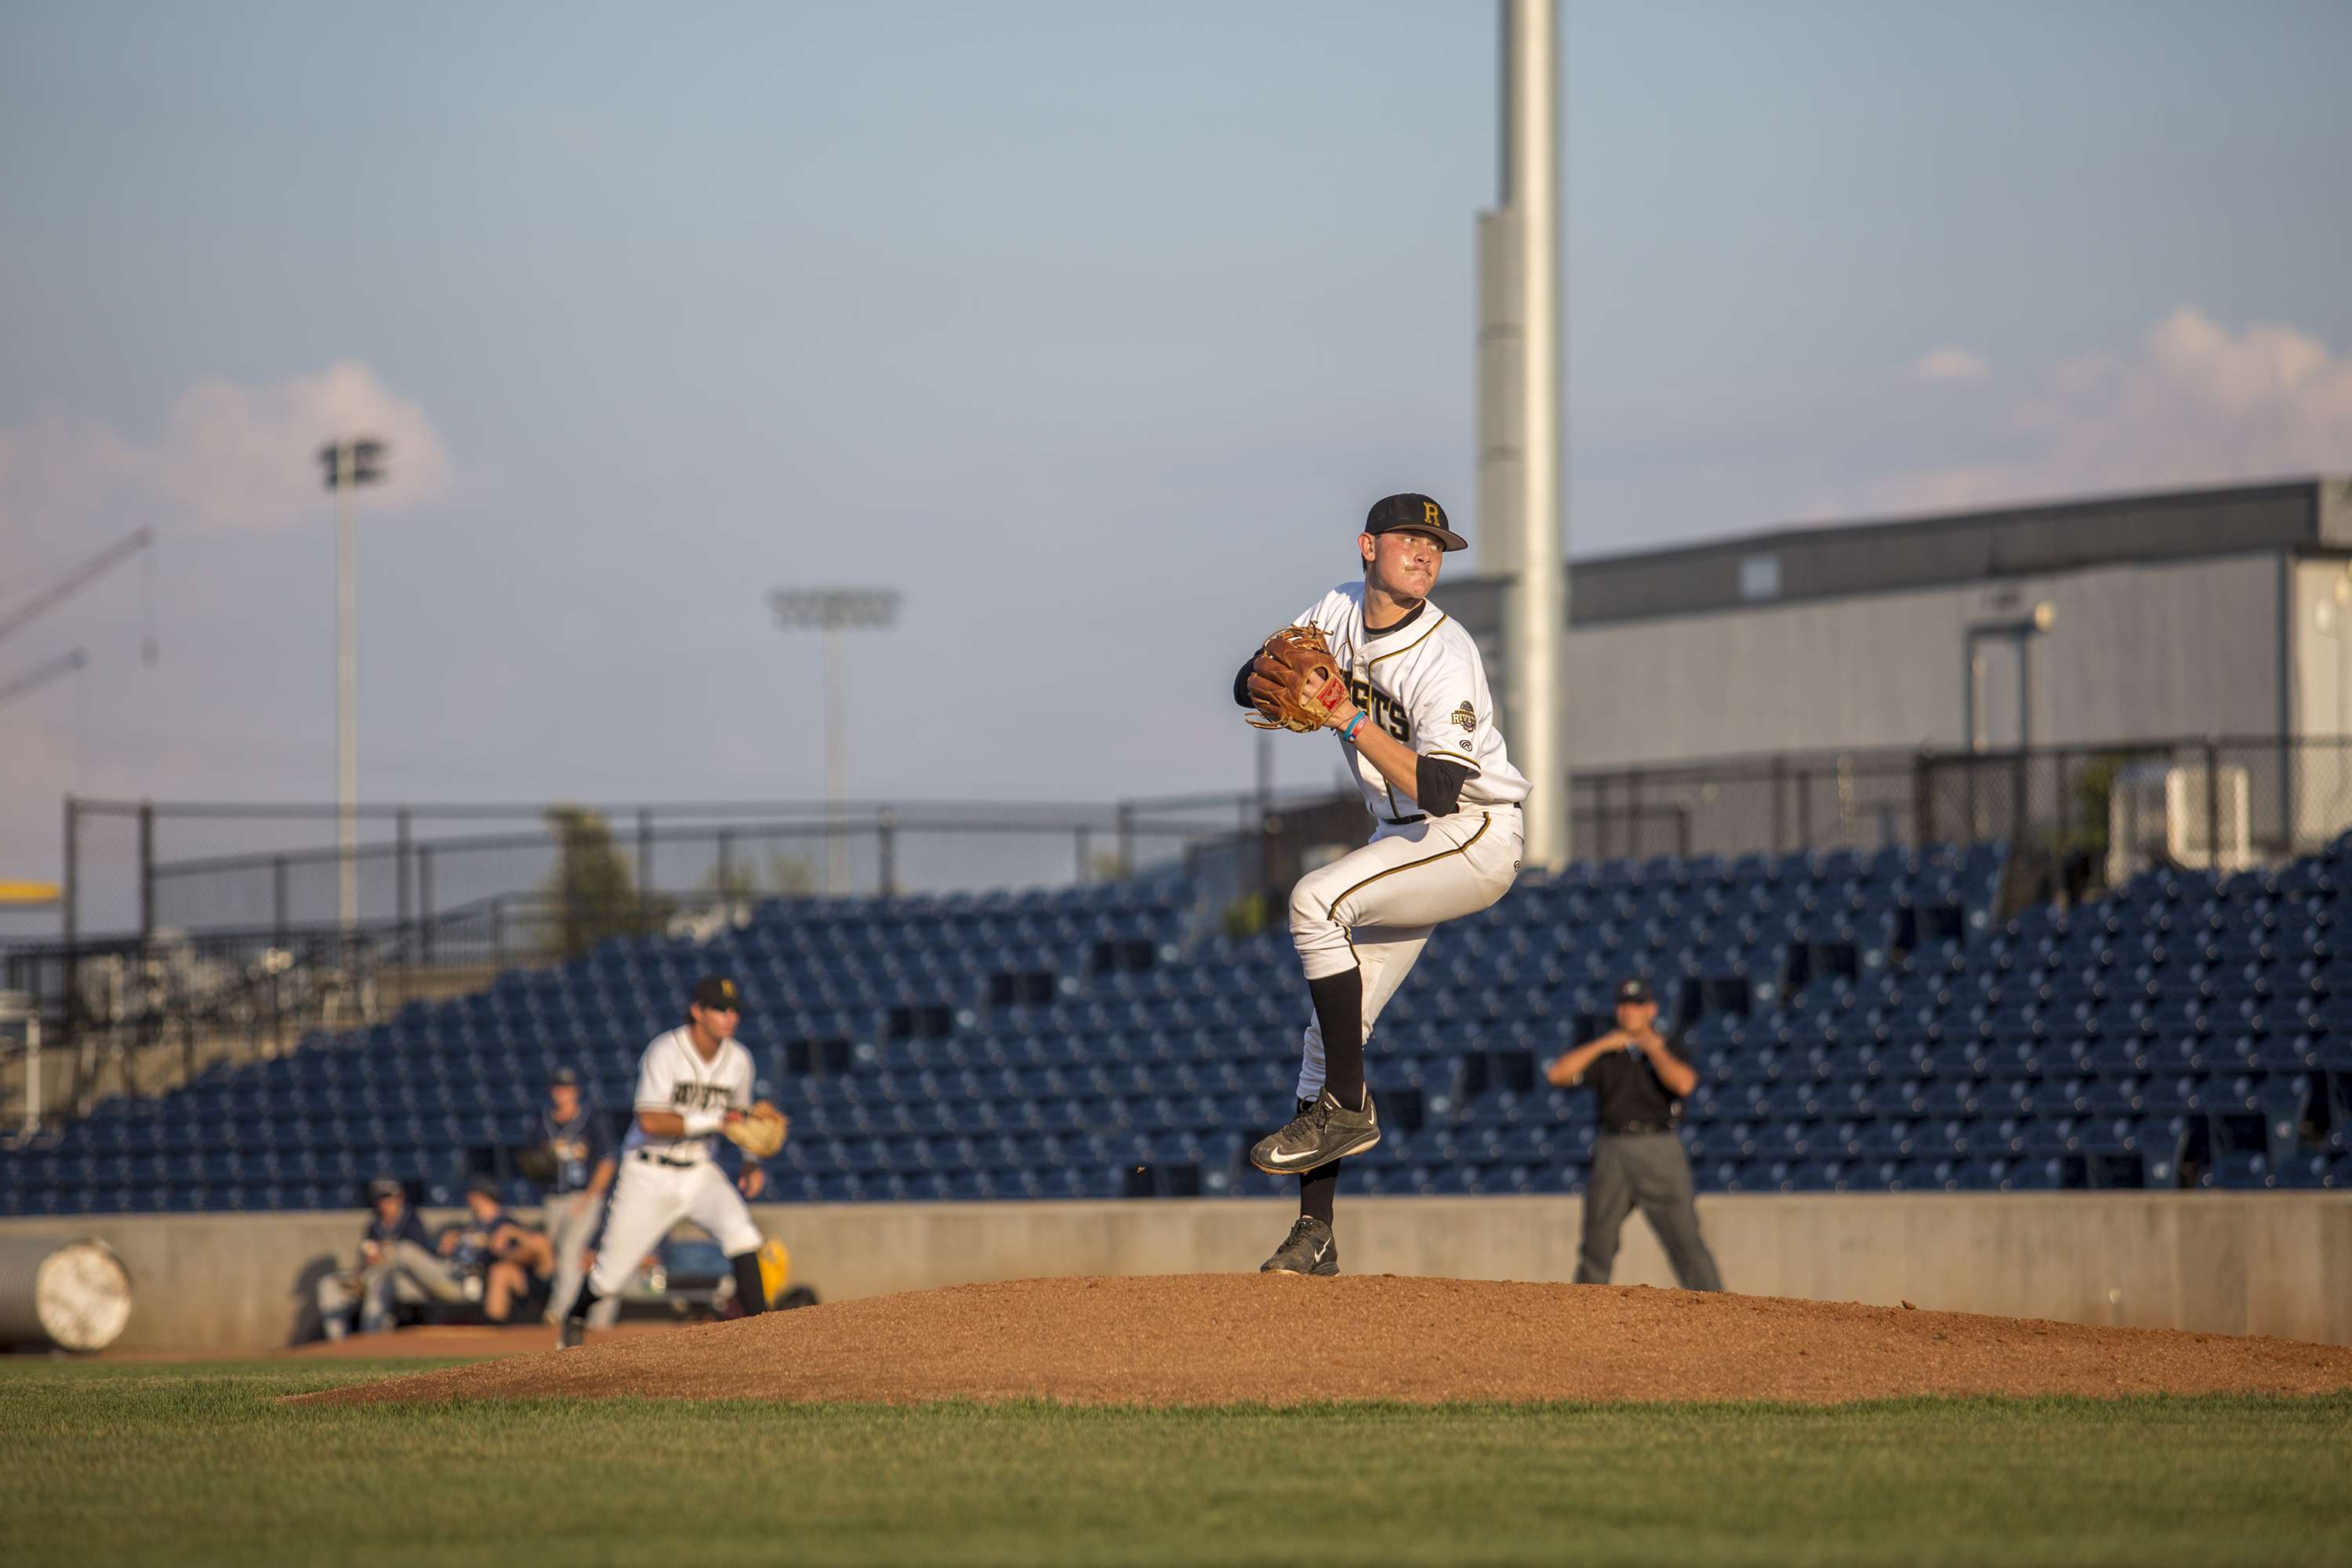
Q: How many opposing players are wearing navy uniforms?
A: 3